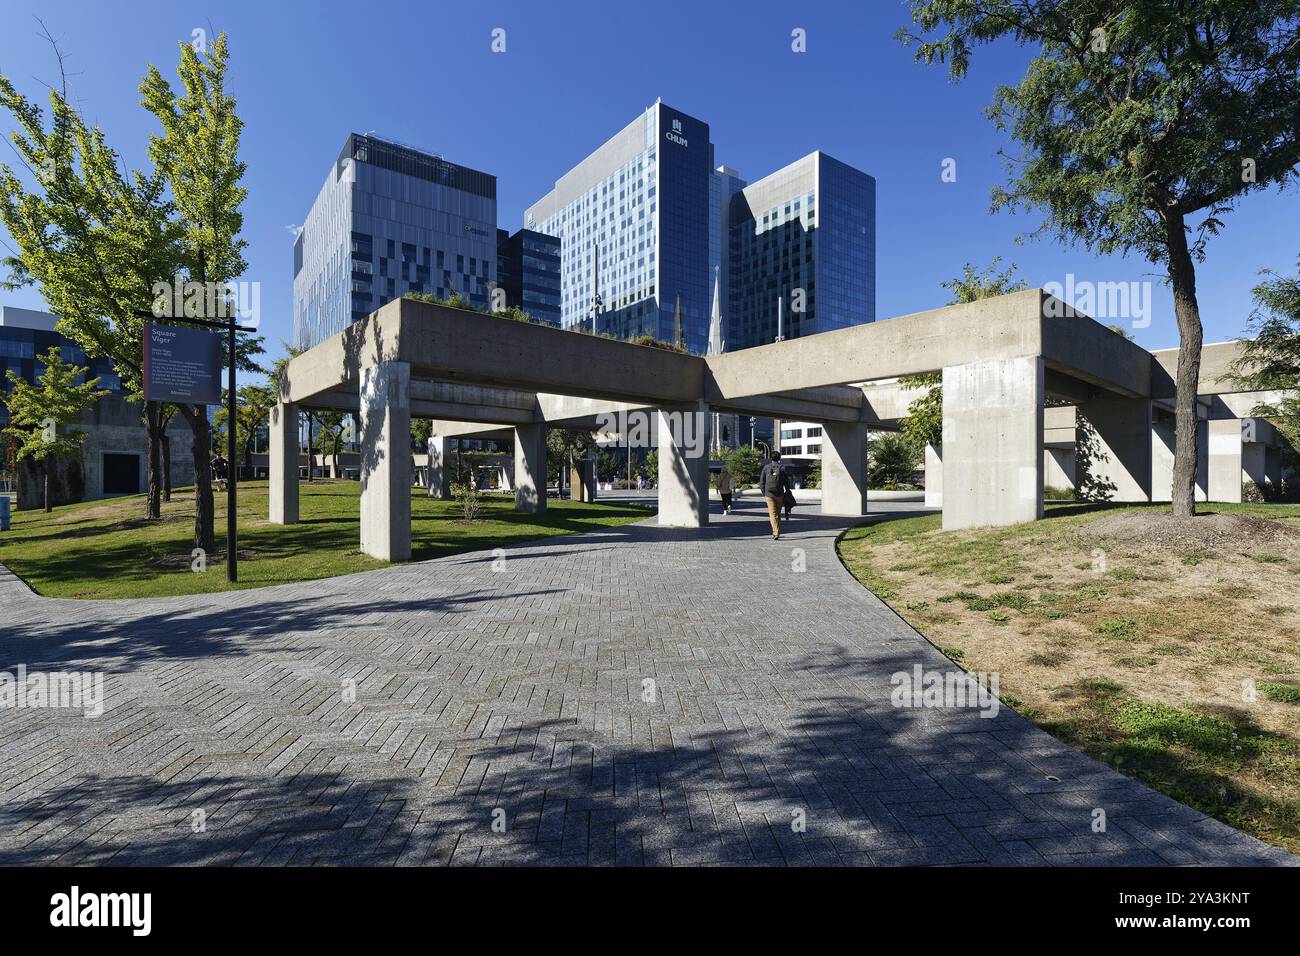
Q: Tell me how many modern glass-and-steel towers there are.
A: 3